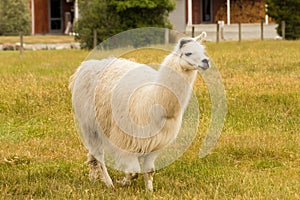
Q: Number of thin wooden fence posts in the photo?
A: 8